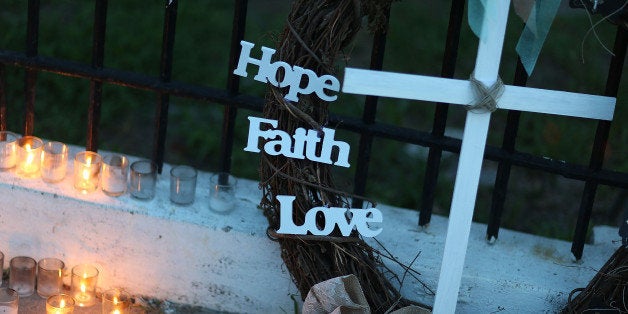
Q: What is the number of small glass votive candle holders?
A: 15